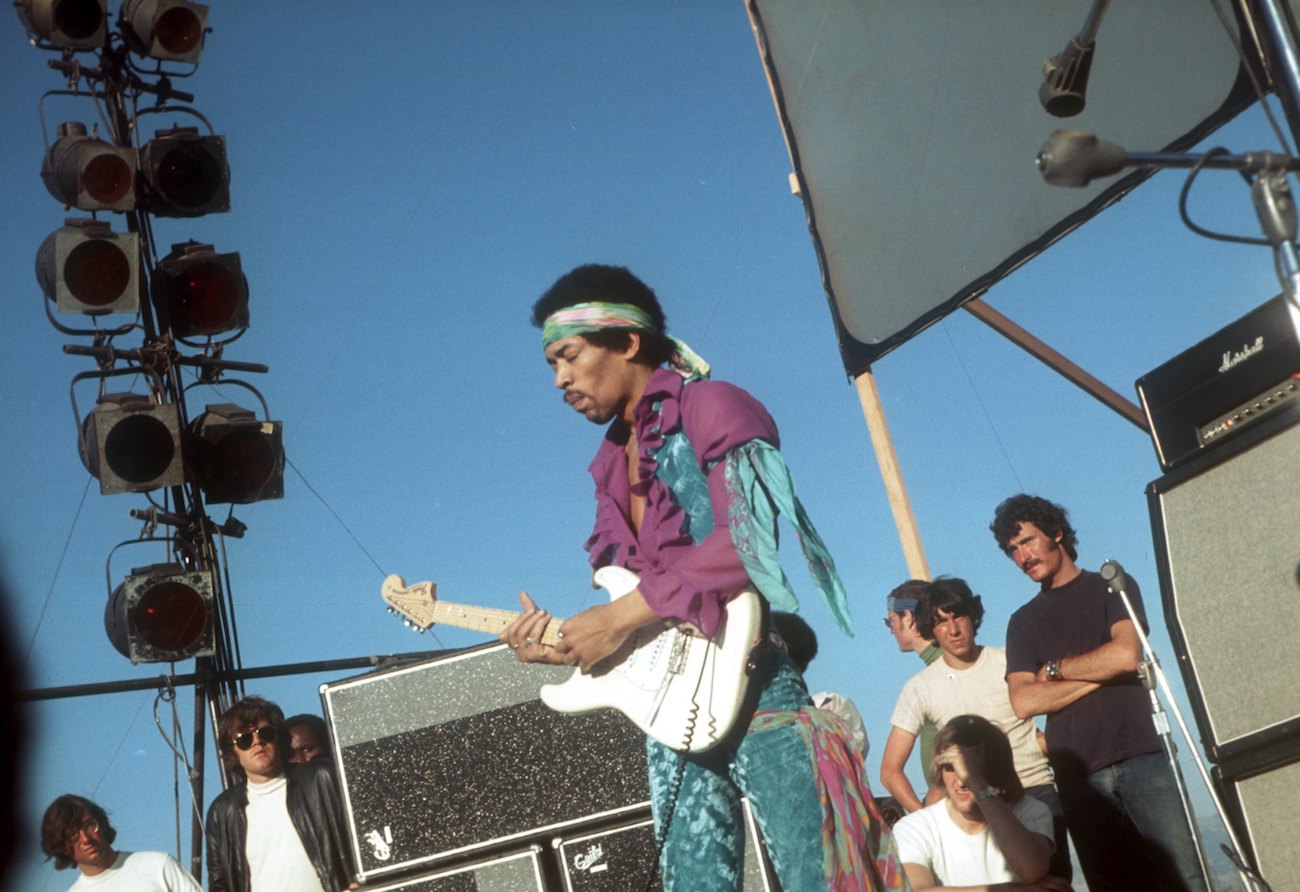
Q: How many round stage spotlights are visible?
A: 9